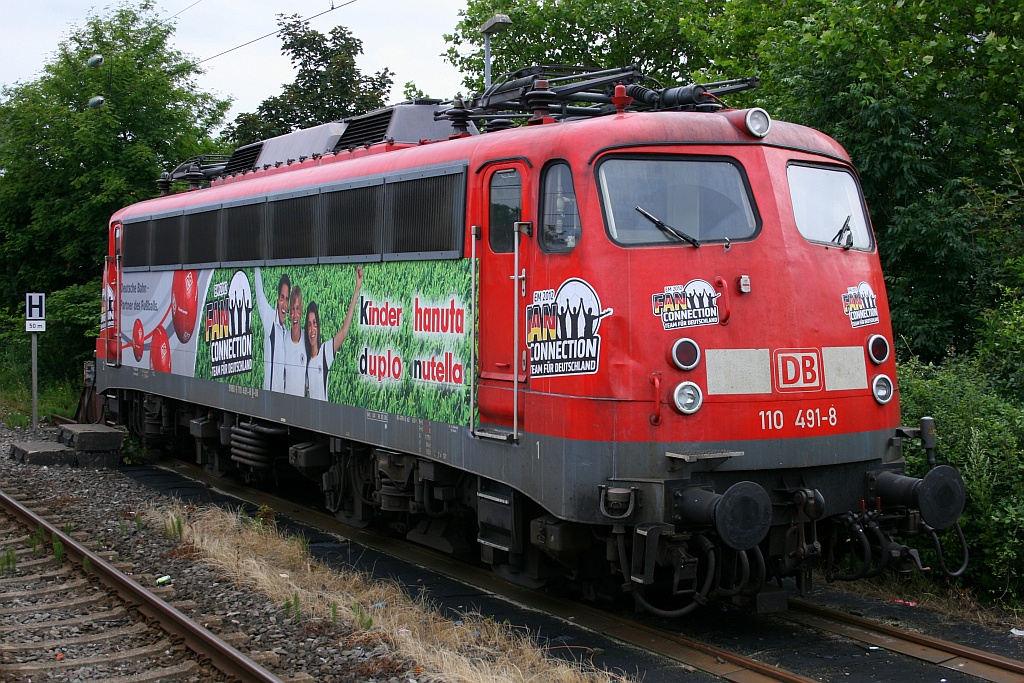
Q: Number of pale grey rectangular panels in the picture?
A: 2